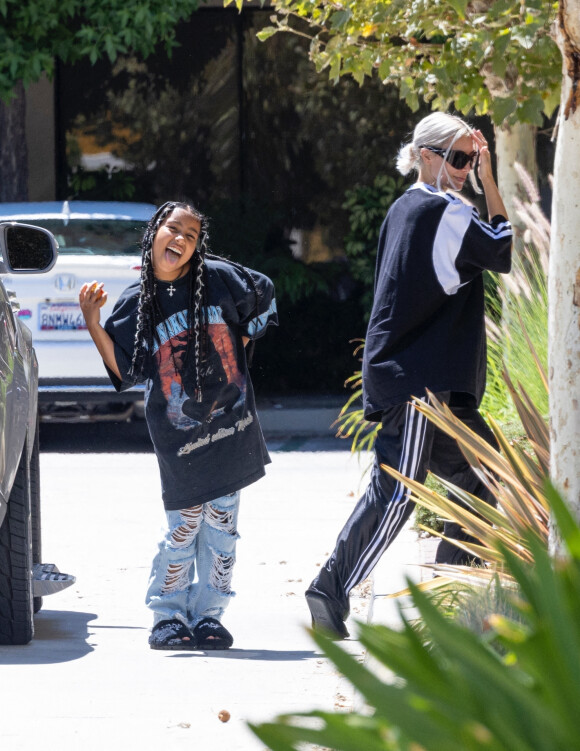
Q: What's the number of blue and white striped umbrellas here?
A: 0